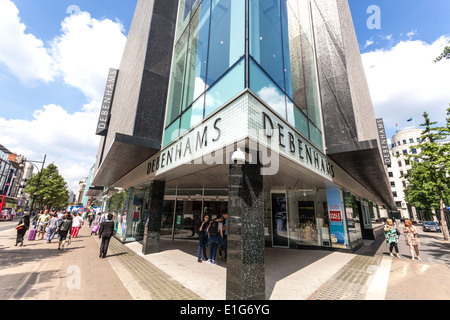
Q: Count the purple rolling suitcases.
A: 2